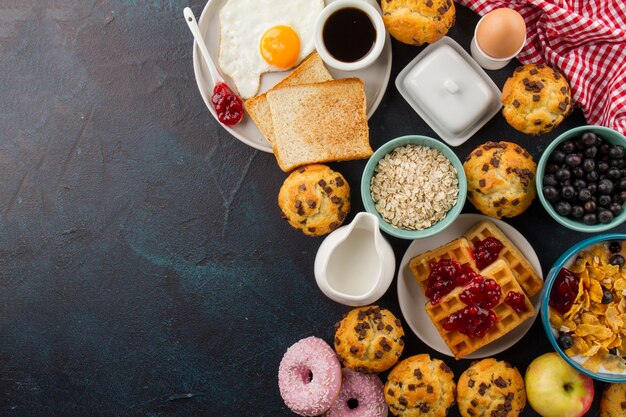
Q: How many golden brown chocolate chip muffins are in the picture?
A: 8